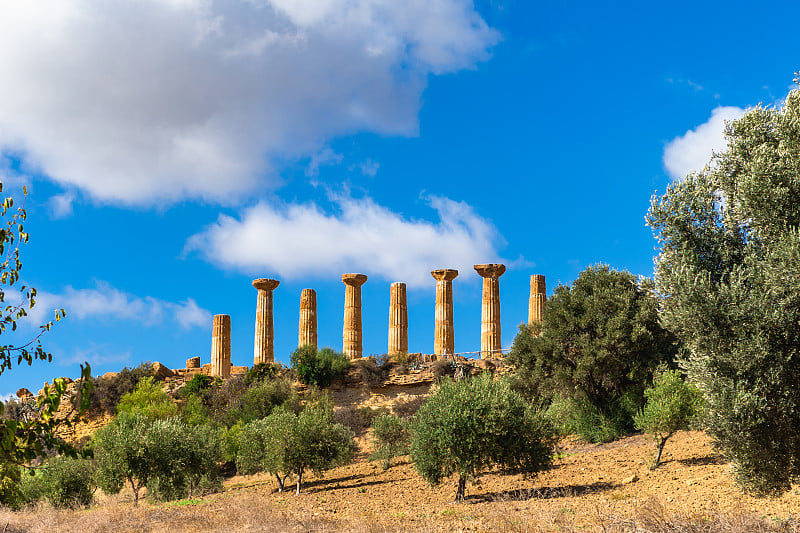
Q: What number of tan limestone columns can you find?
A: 8